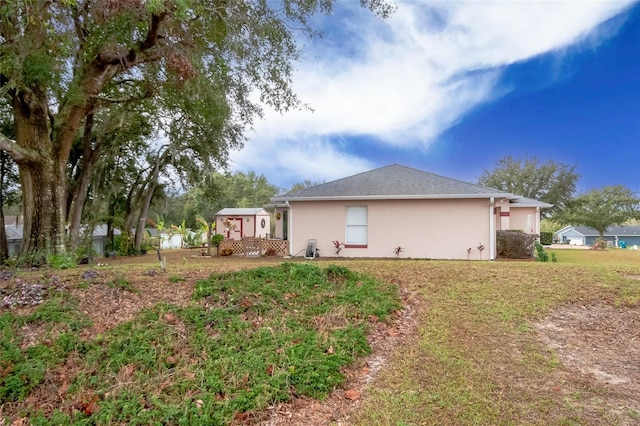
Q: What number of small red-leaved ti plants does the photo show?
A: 4